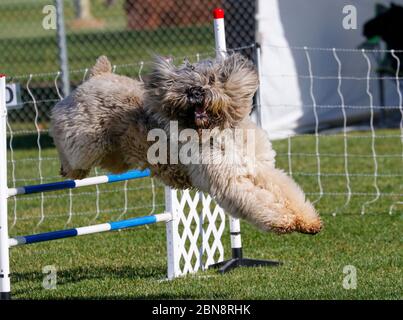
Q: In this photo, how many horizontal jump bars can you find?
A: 2